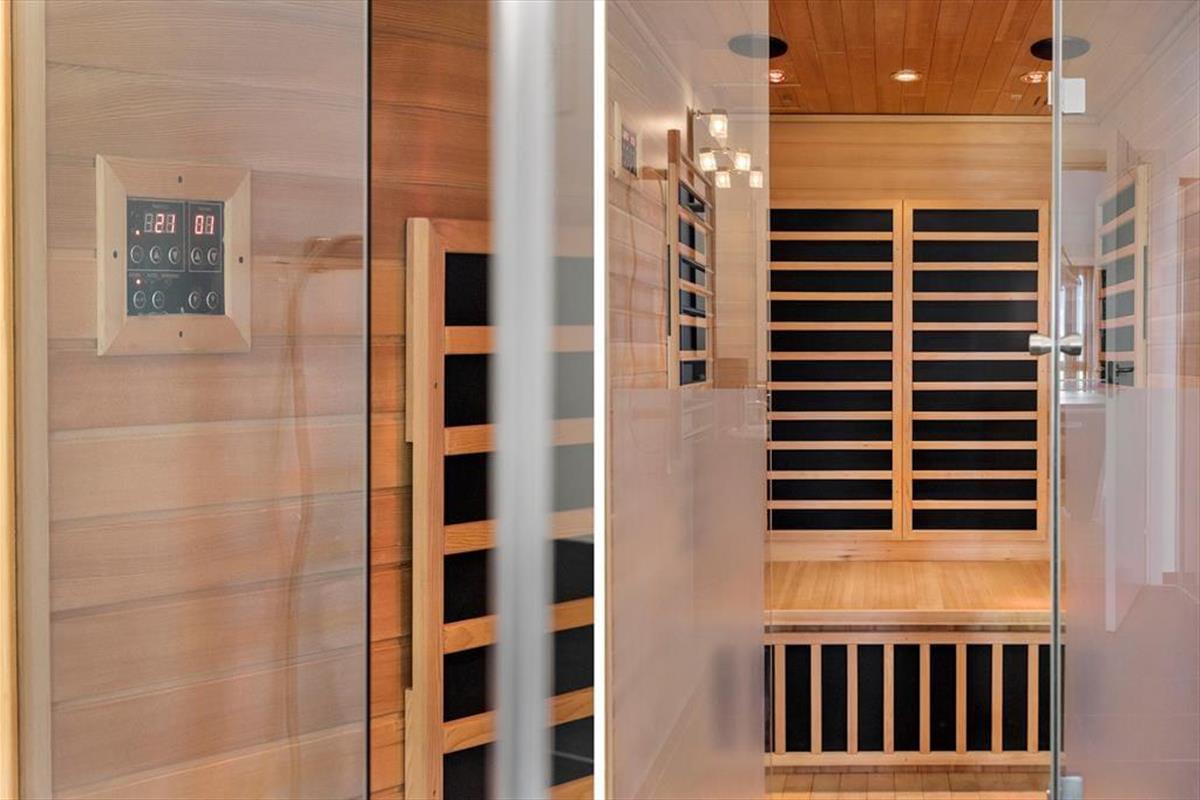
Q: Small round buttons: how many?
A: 9